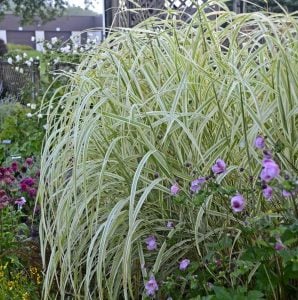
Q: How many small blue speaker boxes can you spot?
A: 0